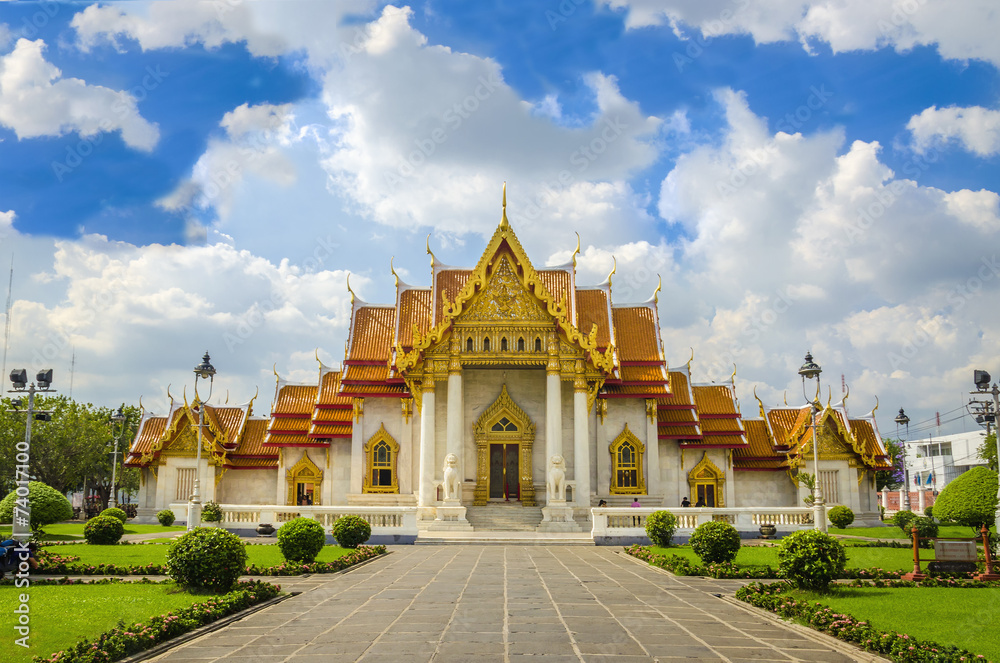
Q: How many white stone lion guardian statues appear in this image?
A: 2